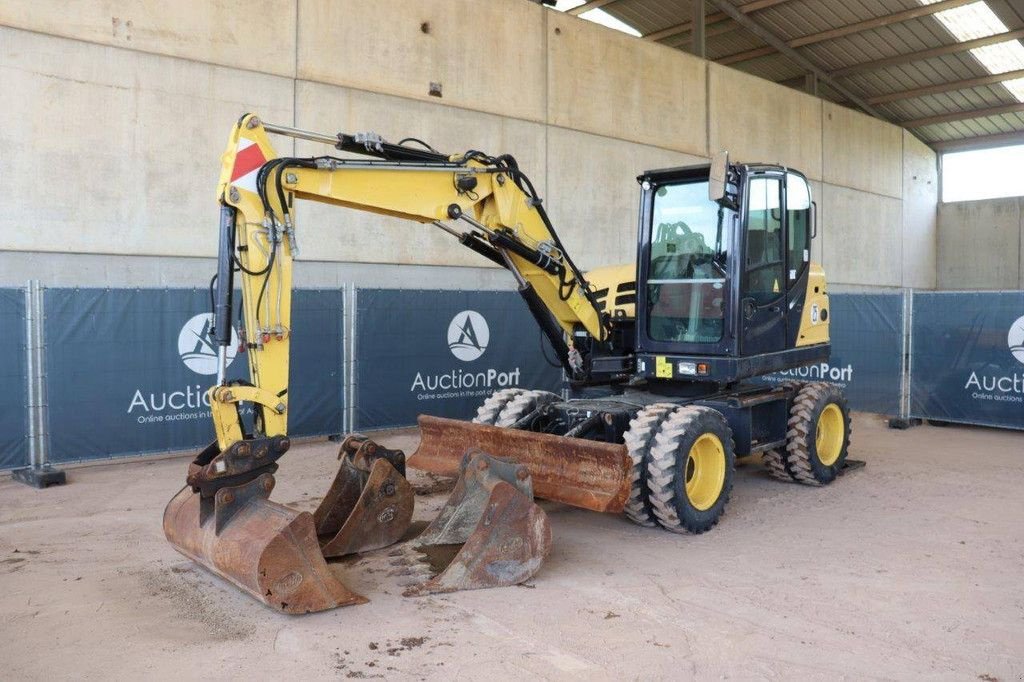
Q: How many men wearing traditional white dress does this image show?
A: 0